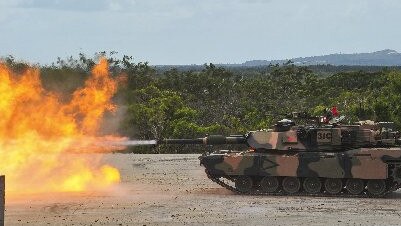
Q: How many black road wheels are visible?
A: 7